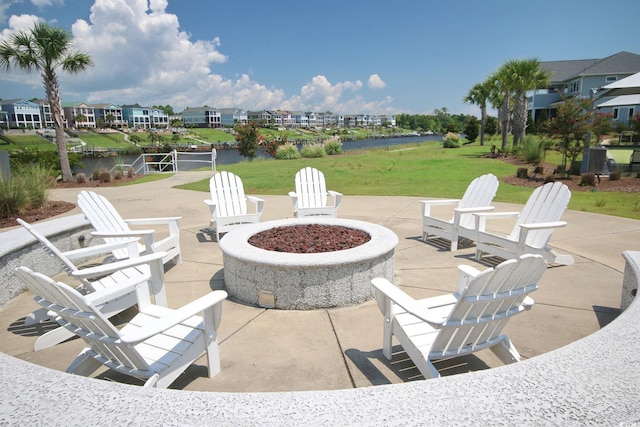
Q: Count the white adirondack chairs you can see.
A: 8